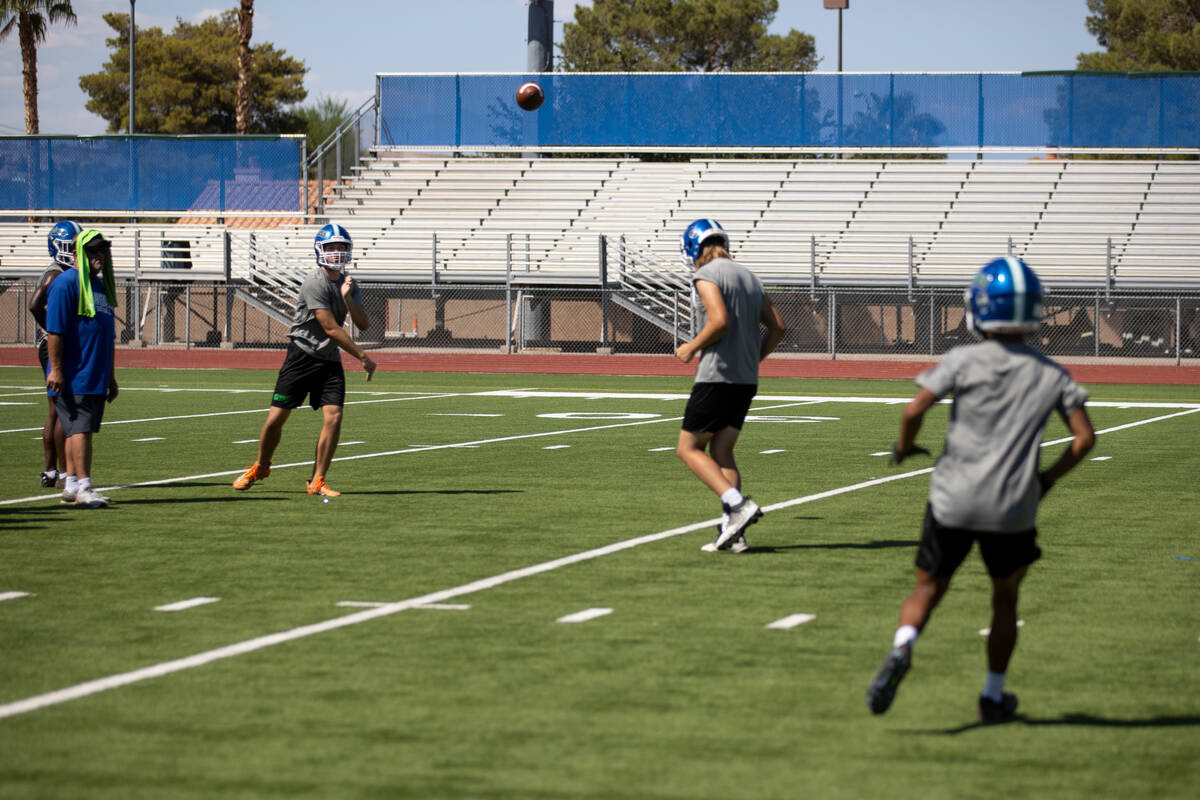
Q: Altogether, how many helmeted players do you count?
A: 4